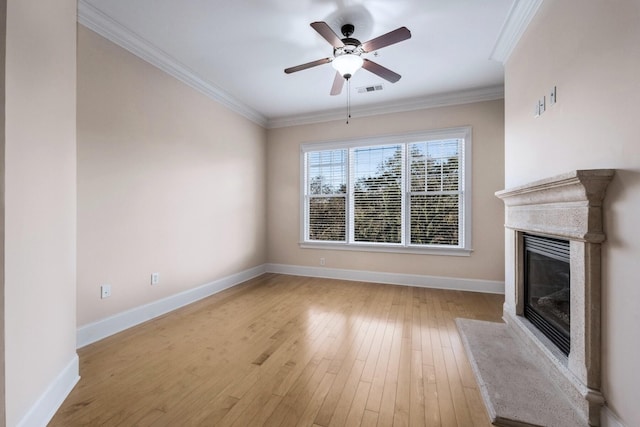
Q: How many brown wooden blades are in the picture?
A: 5